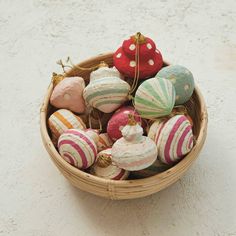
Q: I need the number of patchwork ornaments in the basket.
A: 0